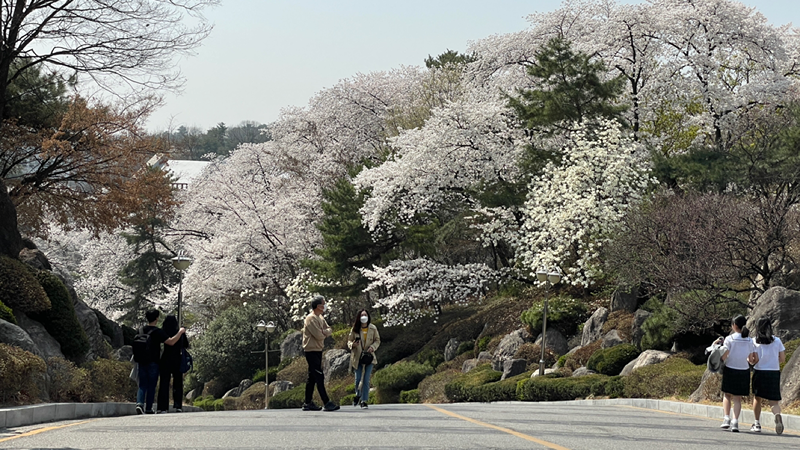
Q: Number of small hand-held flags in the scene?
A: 0